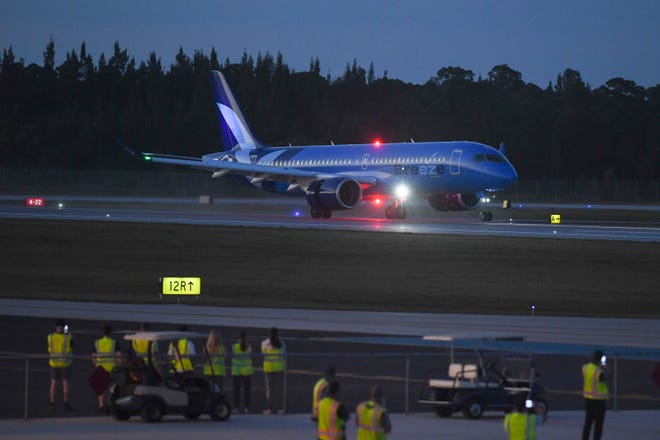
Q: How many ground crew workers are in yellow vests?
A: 12